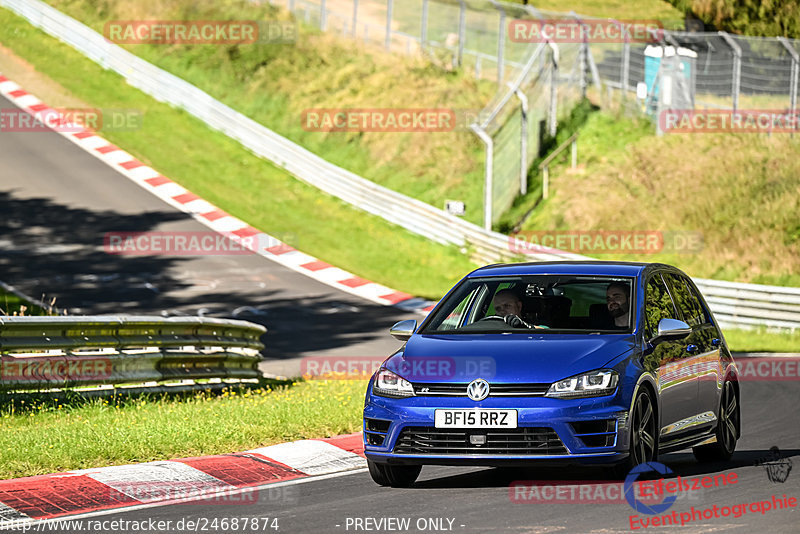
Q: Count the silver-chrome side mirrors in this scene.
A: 2